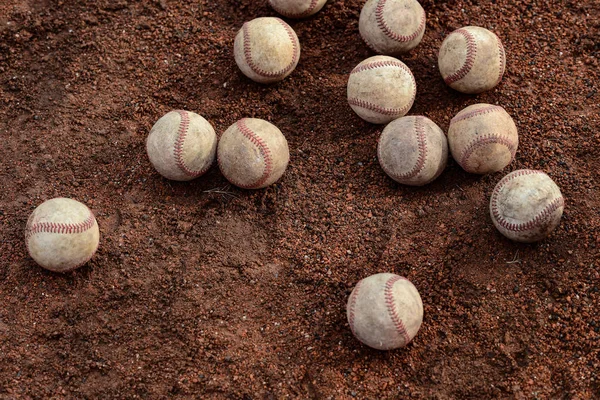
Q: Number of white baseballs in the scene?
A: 12